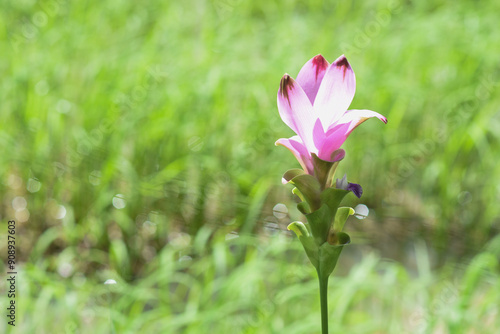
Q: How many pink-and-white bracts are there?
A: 5